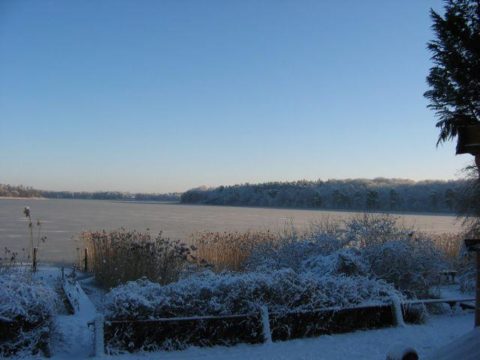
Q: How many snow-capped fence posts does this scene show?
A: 3